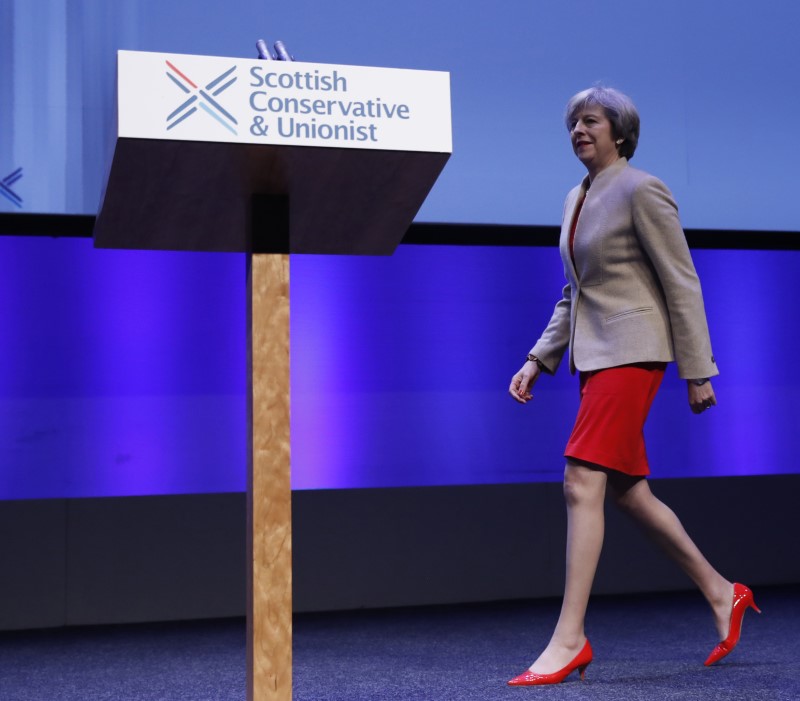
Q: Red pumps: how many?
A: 2